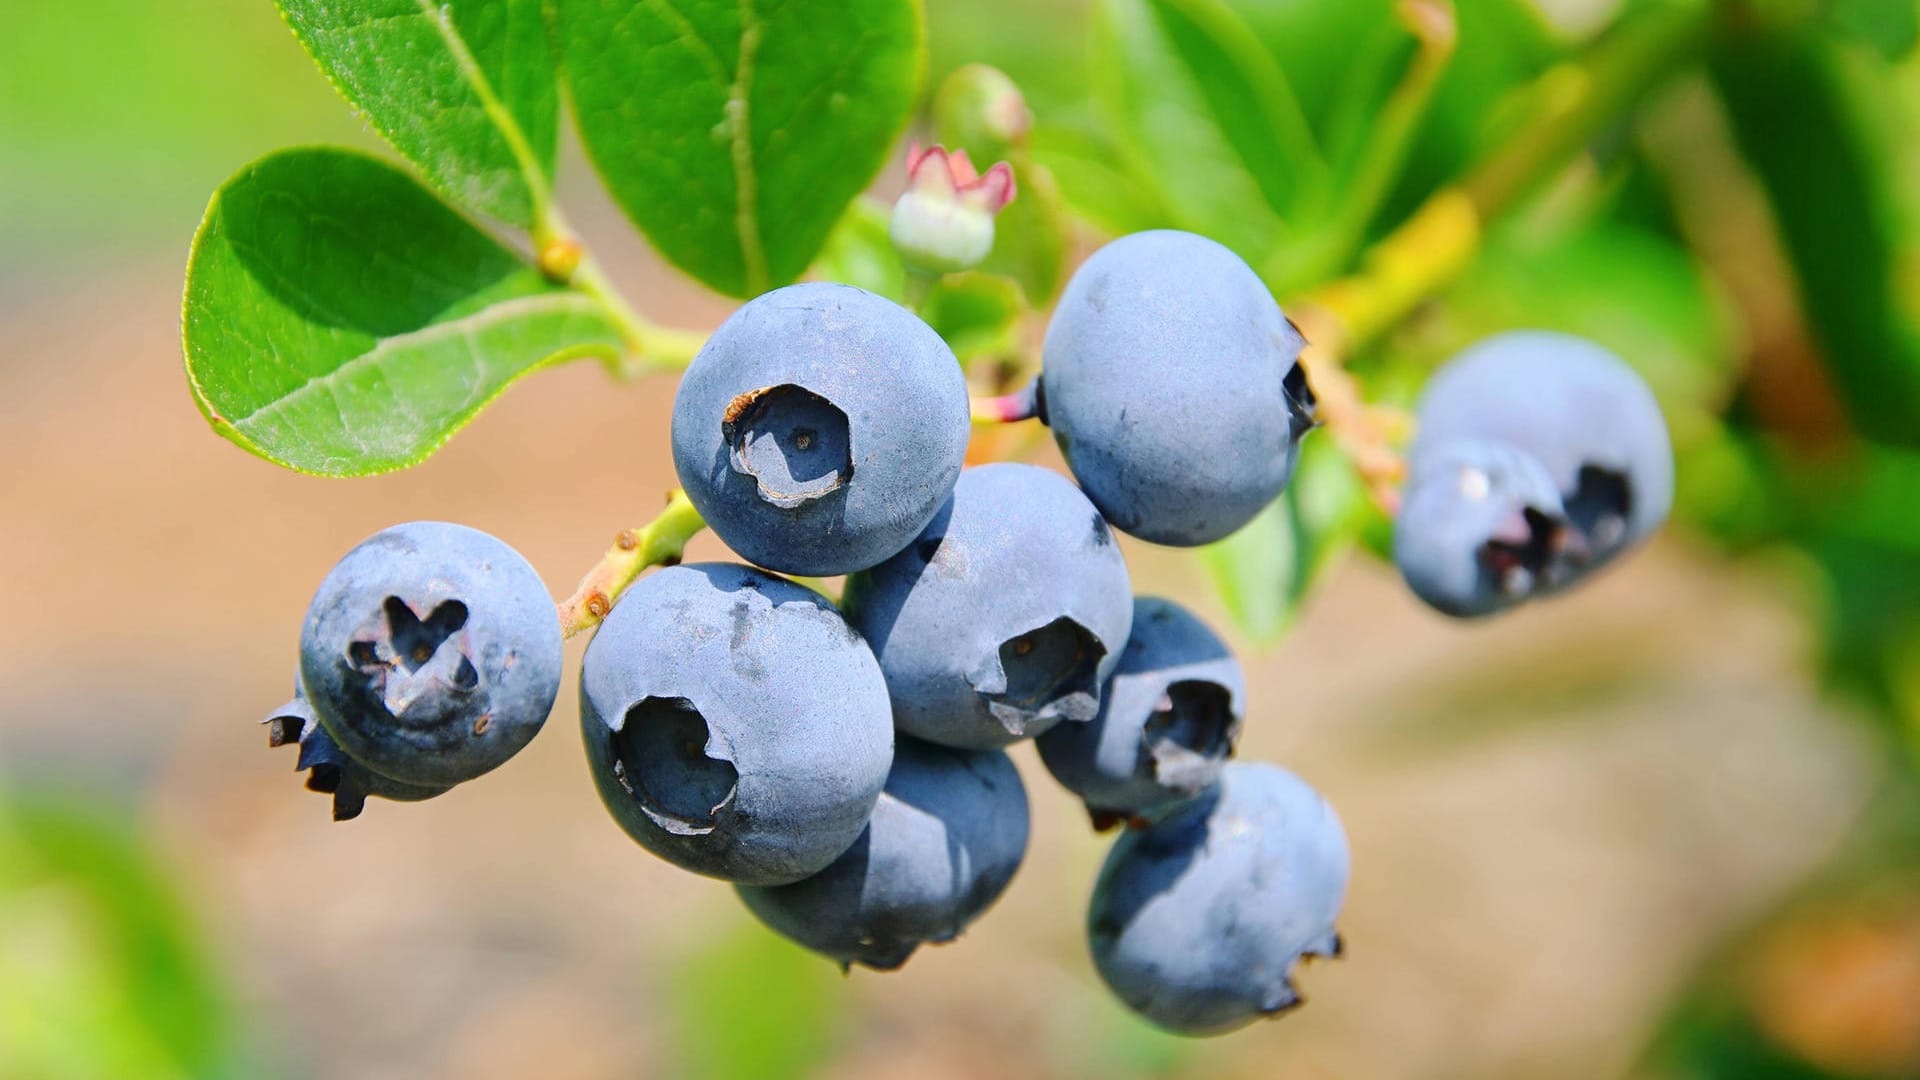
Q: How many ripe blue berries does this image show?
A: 11